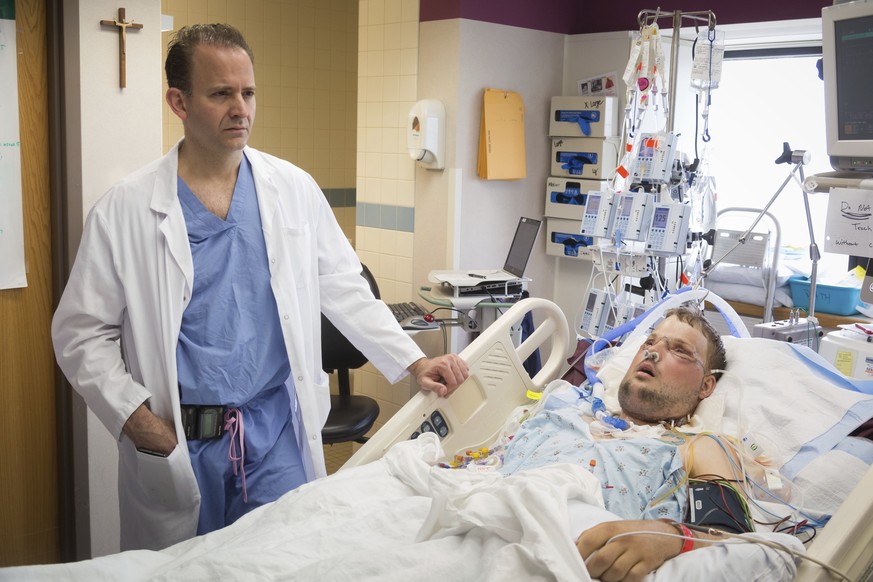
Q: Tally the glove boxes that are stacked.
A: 4